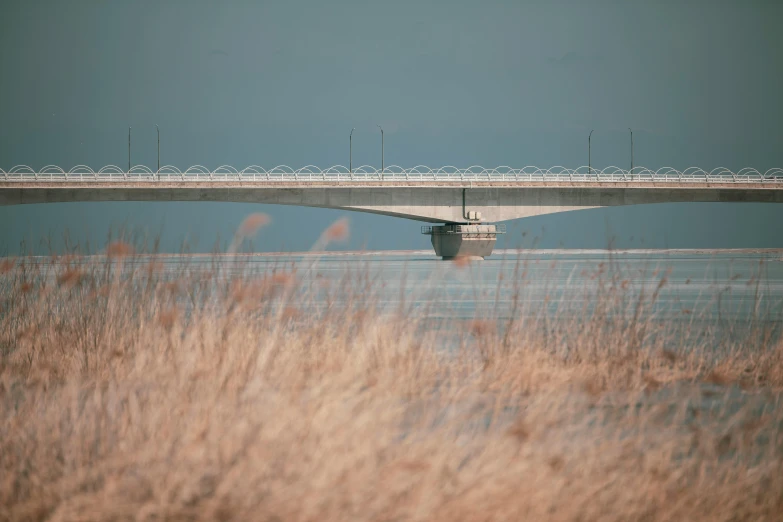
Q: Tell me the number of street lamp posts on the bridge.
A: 6